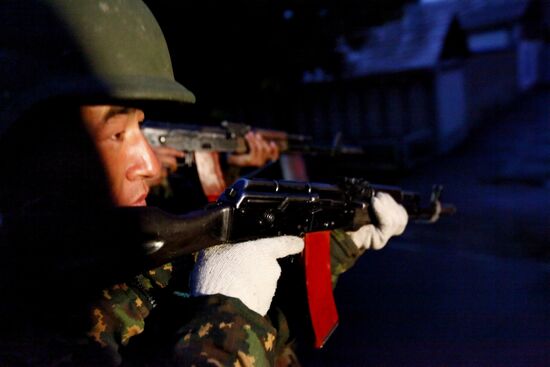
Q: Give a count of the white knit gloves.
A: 2